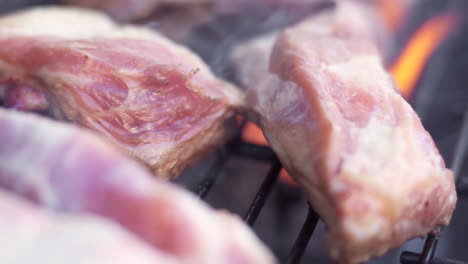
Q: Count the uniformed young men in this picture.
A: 0